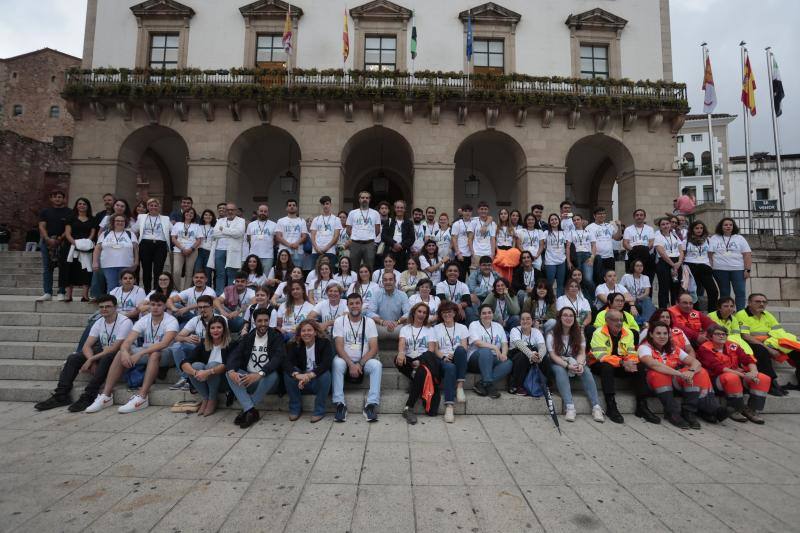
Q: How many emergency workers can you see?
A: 8